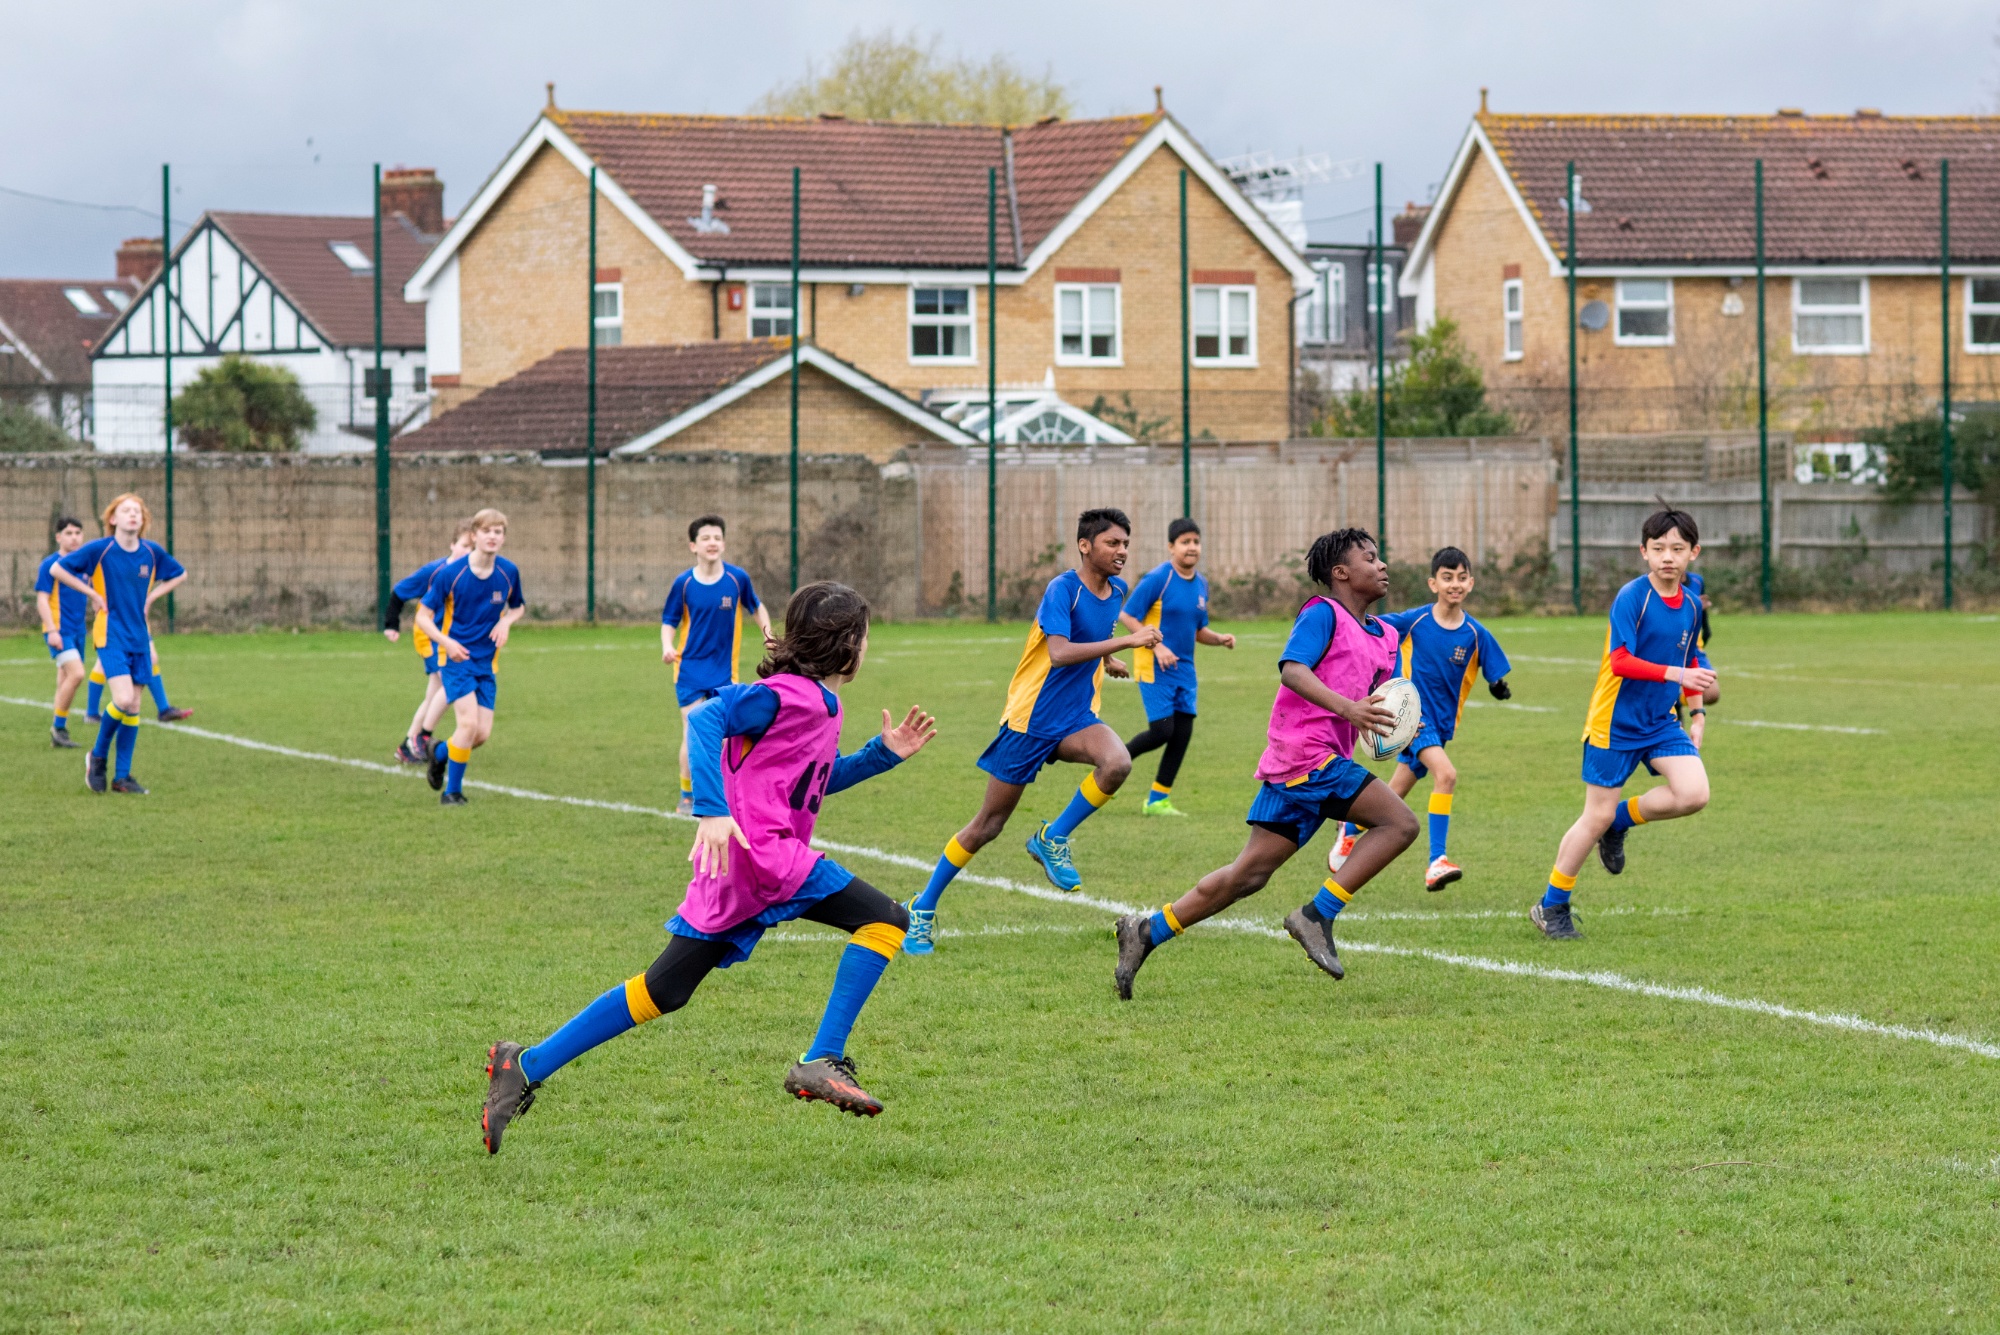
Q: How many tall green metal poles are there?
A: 10